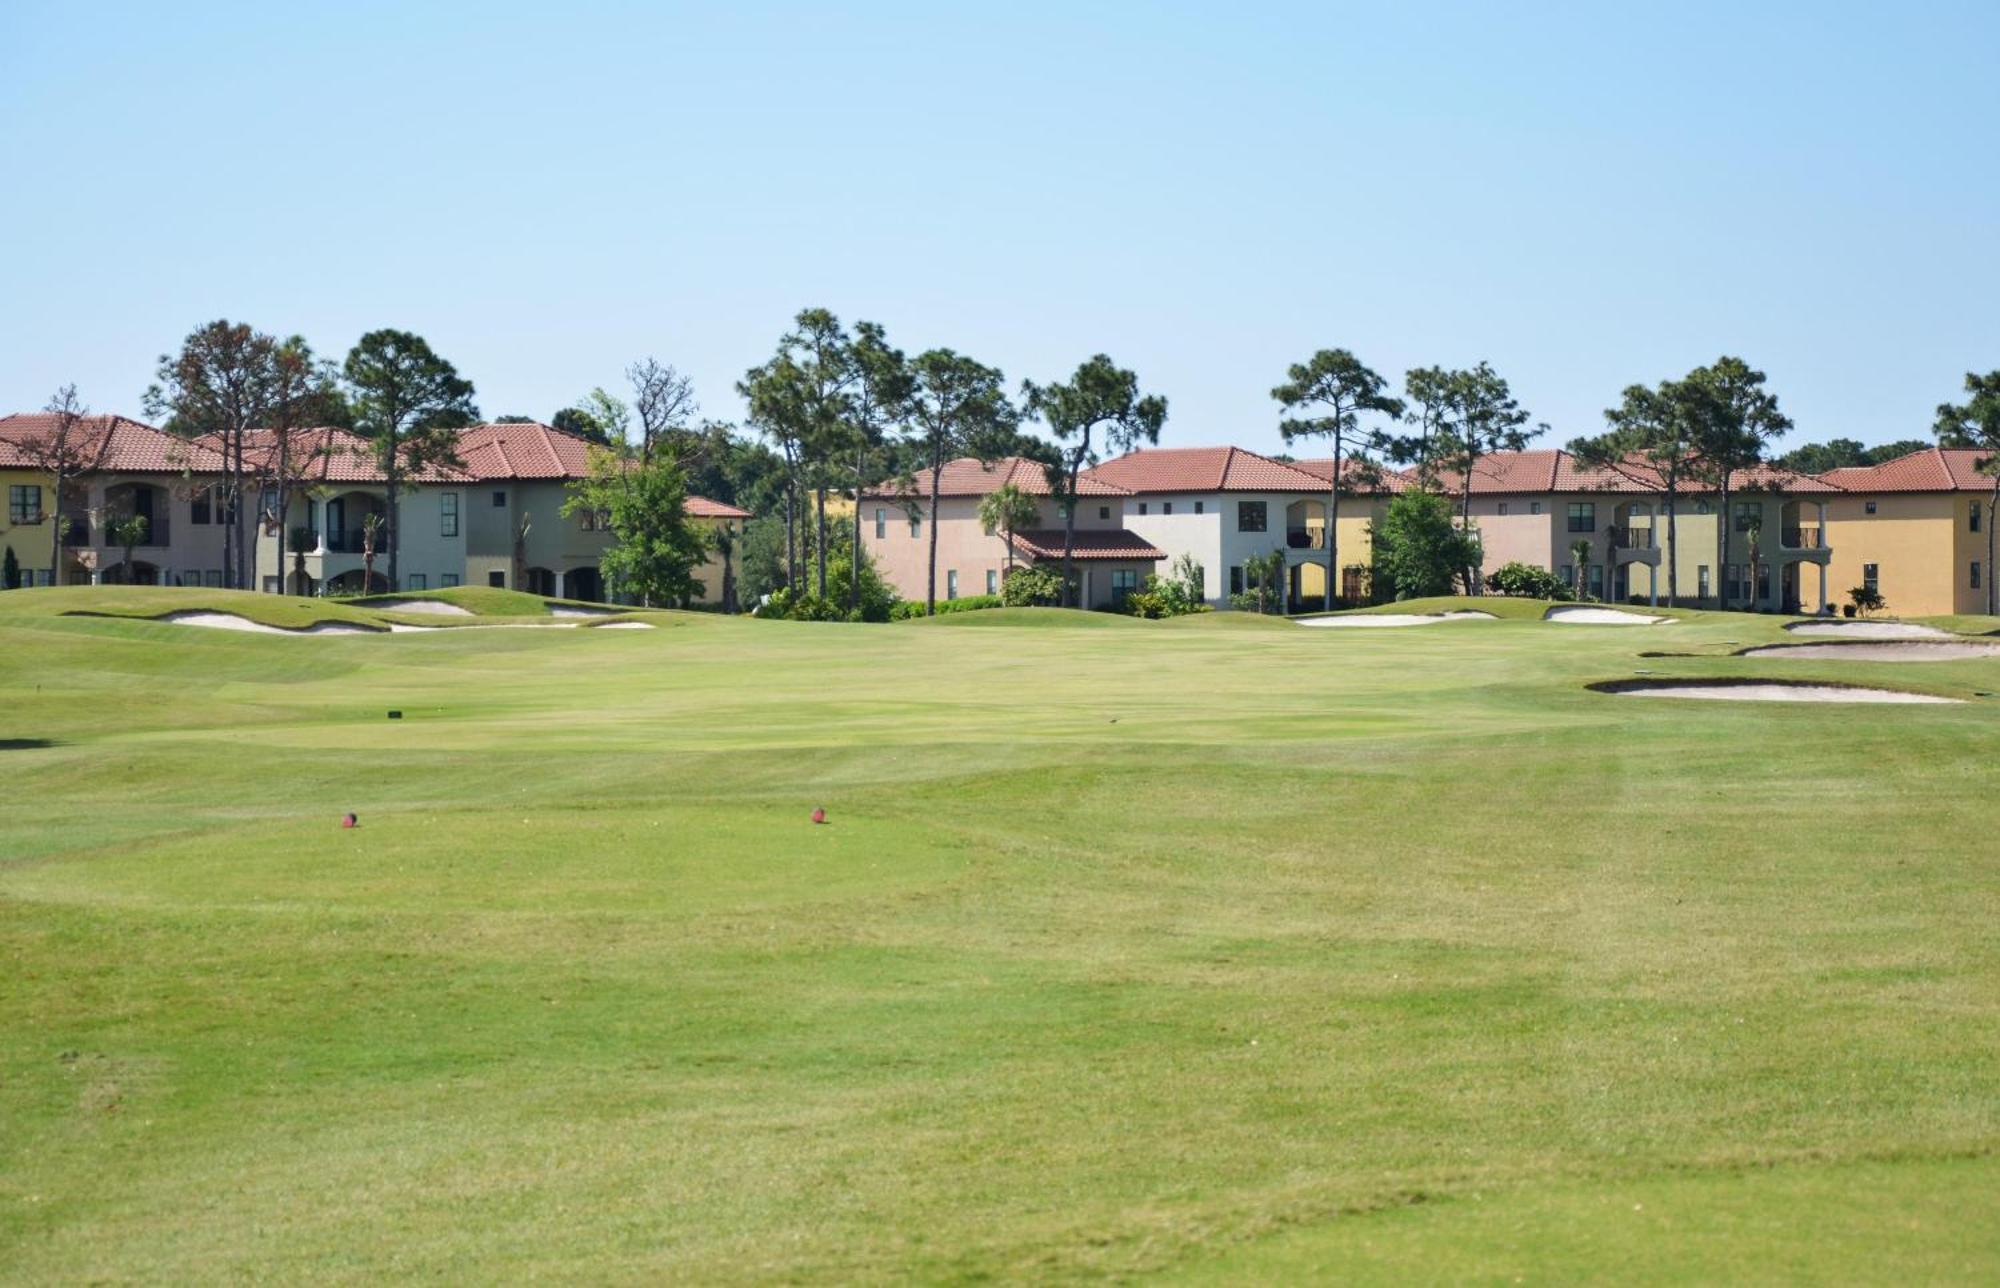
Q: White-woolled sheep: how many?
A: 0